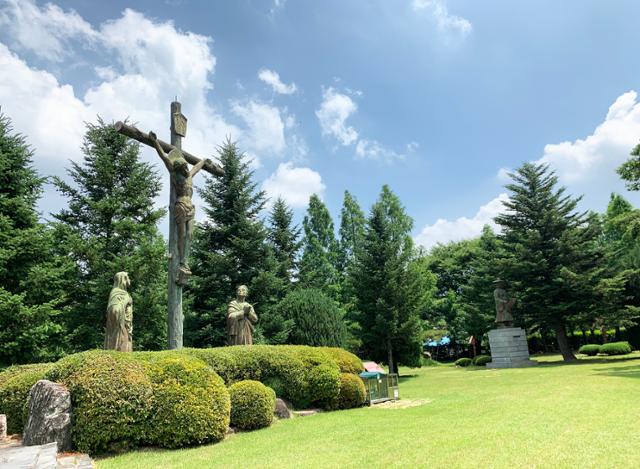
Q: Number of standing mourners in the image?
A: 2